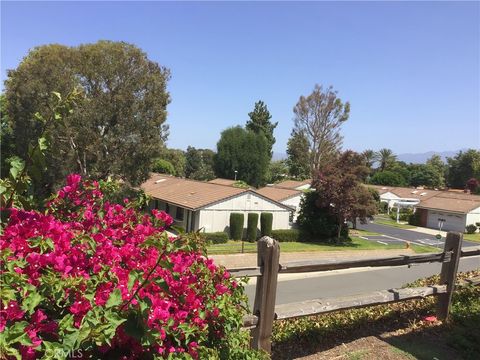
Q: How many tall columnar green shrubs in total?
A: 3